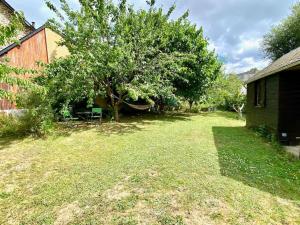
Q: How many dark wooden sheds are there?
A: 1